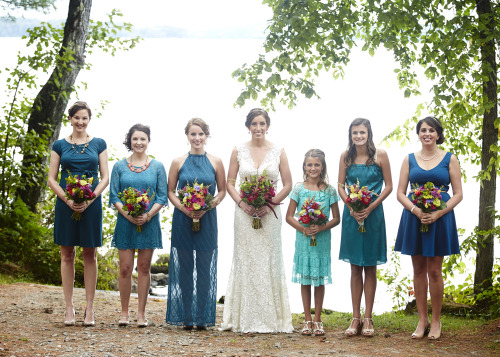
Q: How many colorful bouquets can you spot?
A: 7